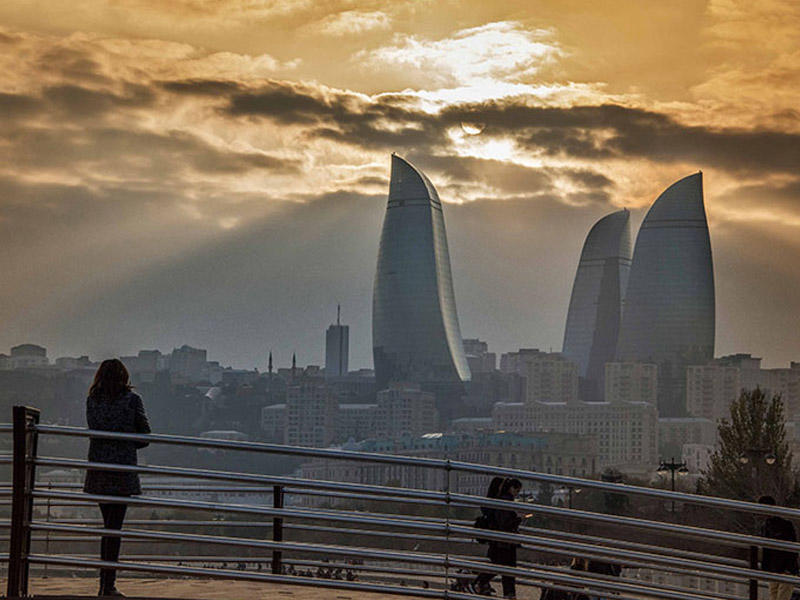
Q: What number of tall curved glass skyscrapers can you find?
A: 3